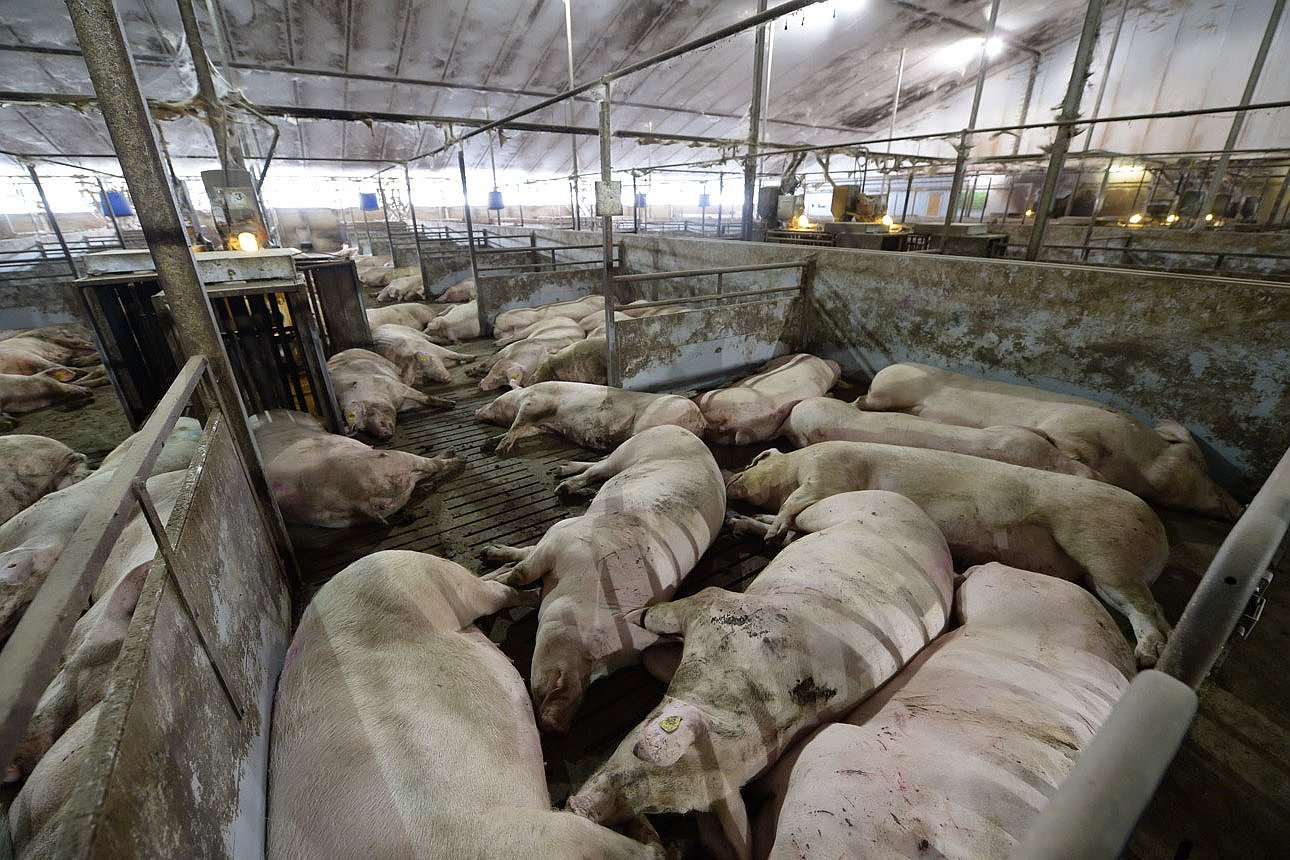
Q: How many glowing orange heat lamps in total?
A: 7